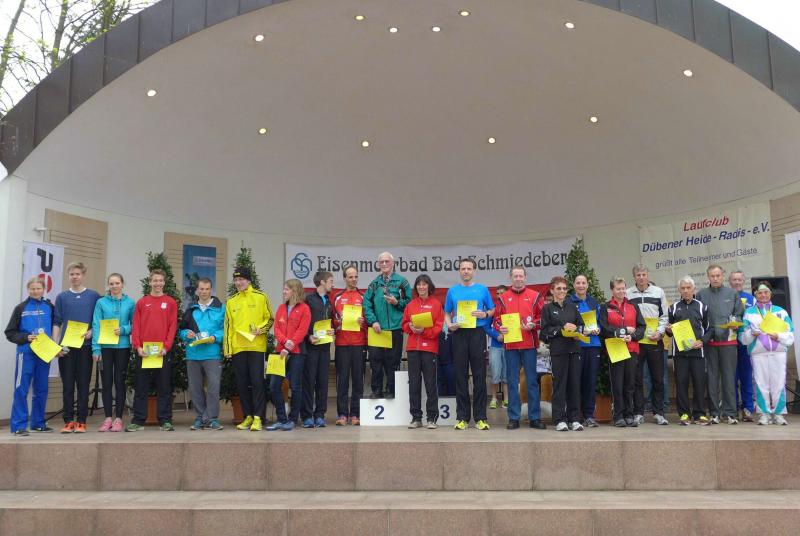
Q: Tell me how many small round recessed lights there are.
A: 12